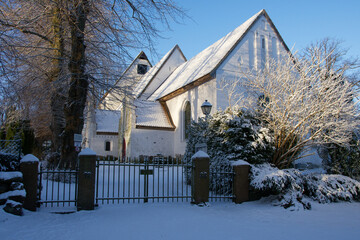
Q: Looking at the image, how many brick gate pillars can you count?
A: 4